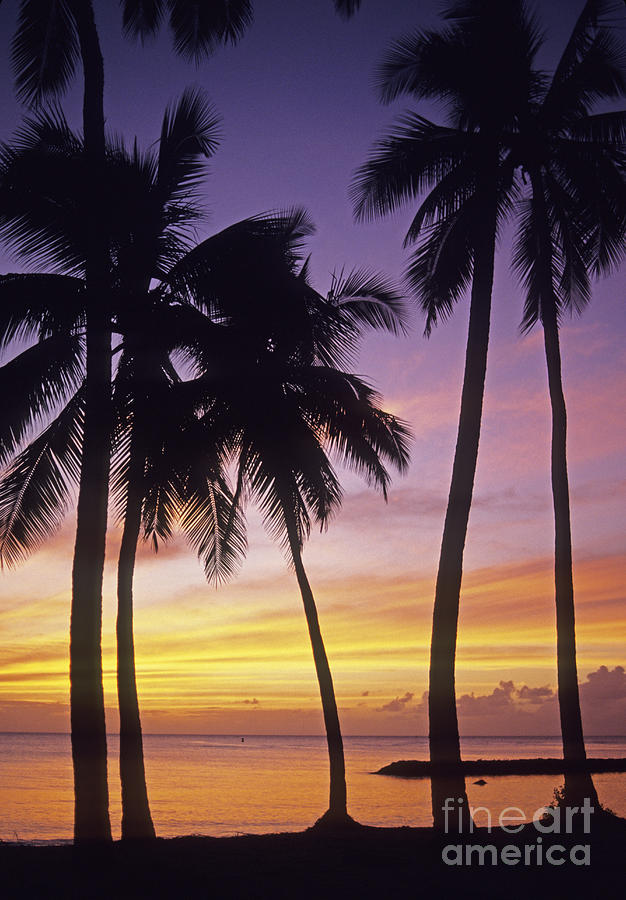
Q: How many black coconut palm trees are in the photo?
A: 5